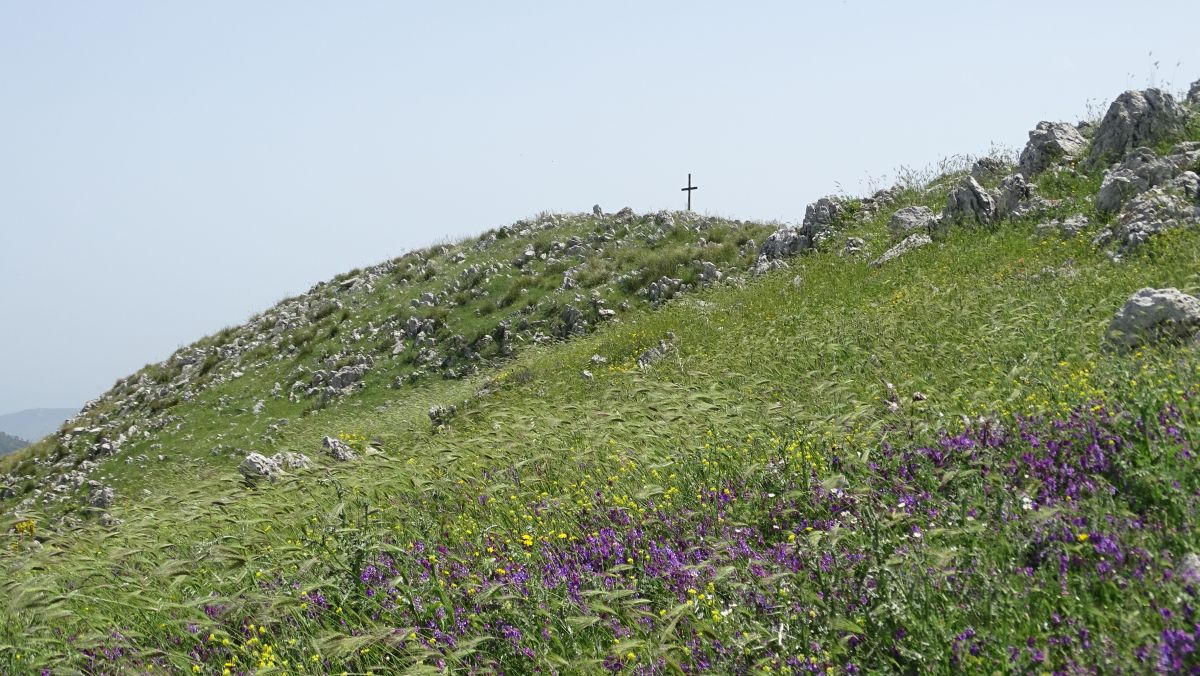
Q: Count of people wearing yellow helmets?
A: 0